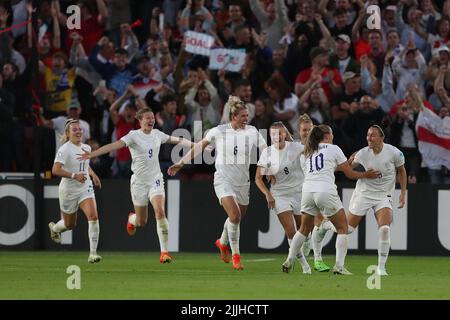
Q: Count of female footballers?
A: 7